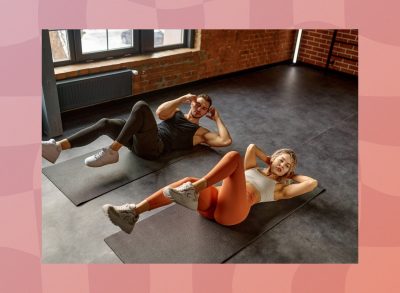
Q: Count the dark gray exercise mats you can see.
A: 2